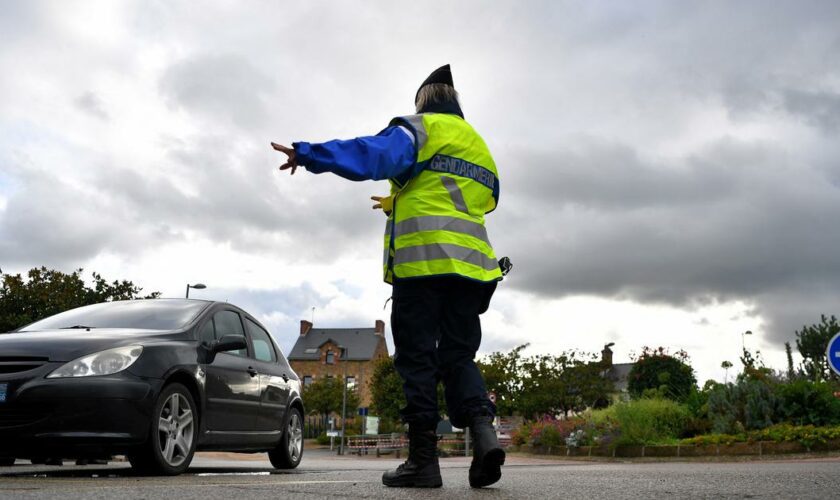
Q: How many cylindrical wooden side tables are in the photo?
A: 0